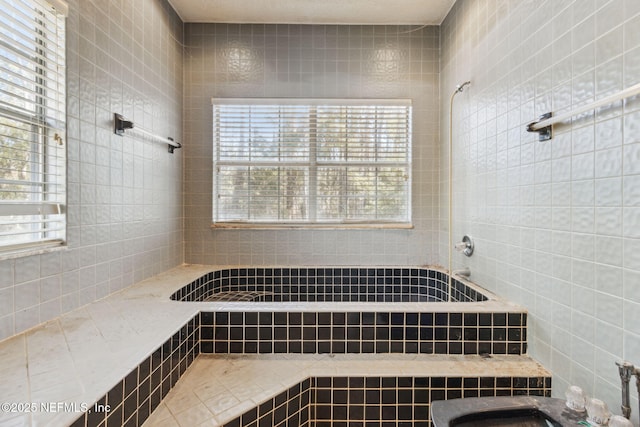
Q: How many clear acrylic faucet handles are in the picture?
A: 4